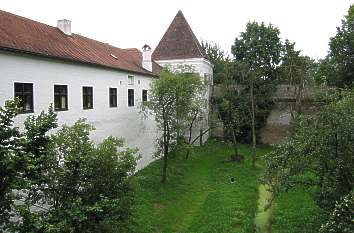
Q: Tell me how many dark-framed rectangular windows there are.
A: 6